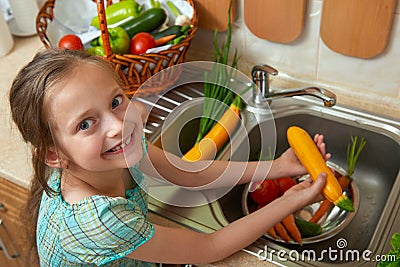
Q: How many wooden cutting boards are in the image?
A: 3